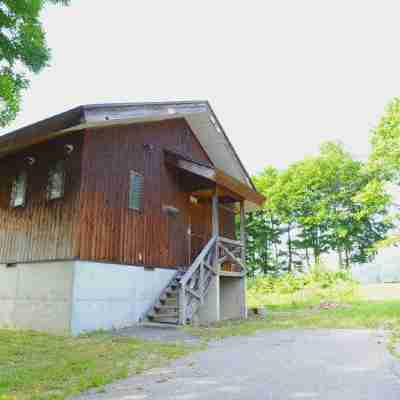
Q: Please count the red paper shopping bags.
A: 0